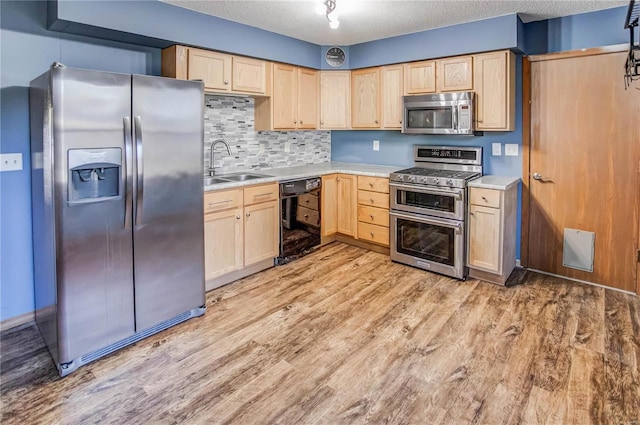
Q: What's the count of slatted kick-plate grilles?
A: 1